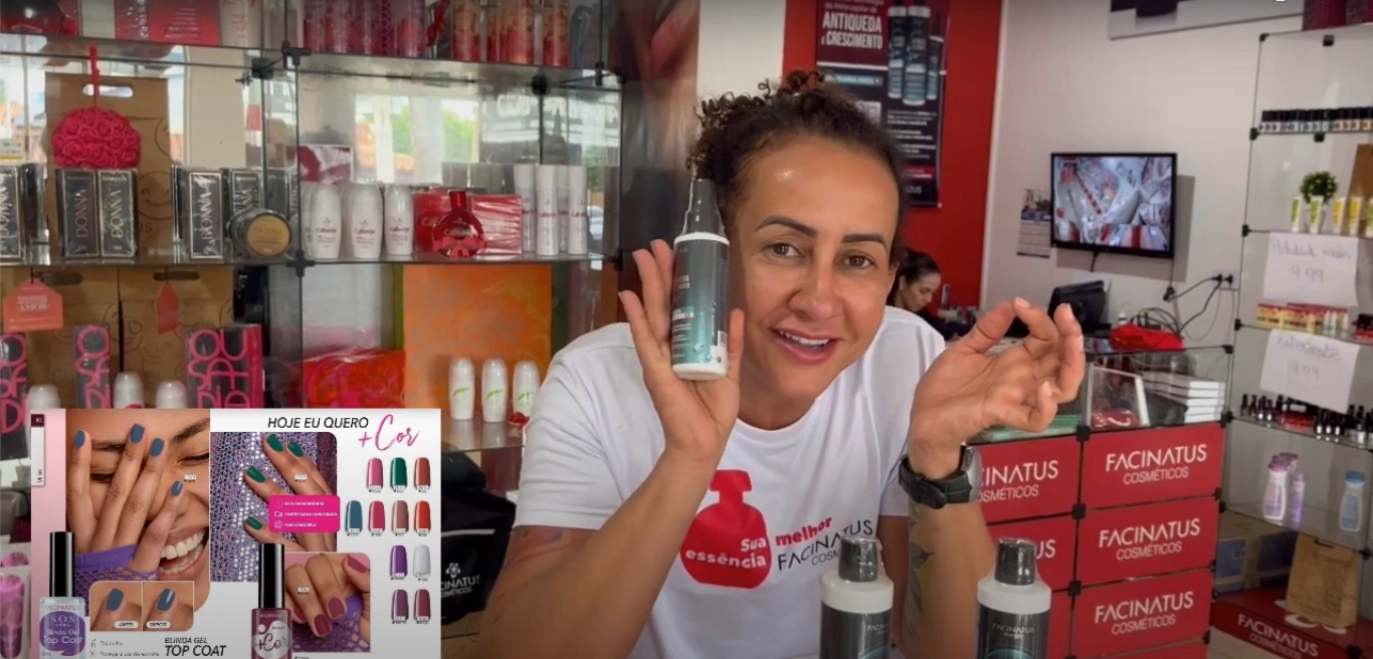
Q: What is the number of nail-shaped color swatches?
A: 11